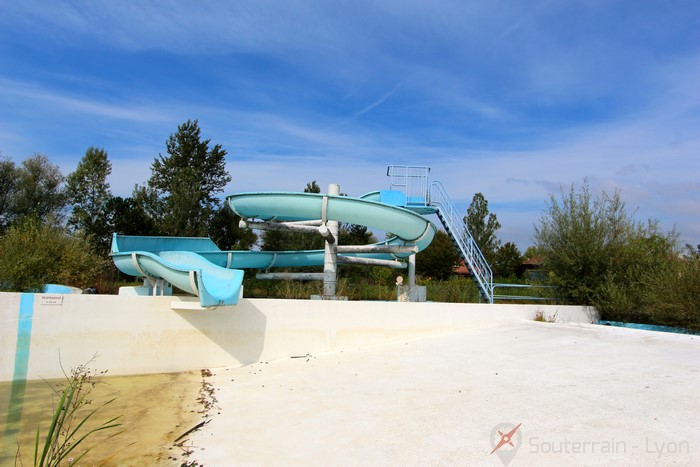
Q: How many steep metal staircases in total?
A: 1